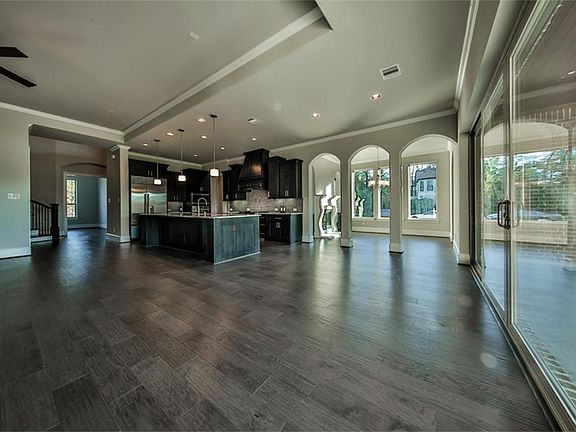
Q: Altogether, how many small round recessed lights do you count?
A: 9